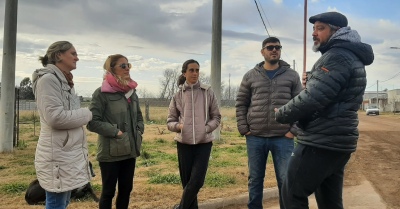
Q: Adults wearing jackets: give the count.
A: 5